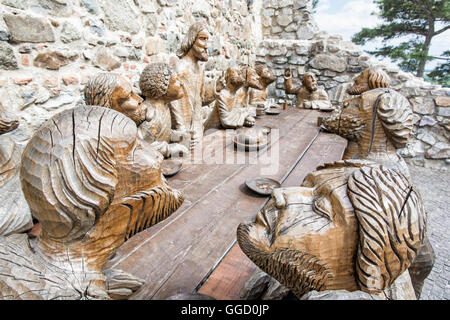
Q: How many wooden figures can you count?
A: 12